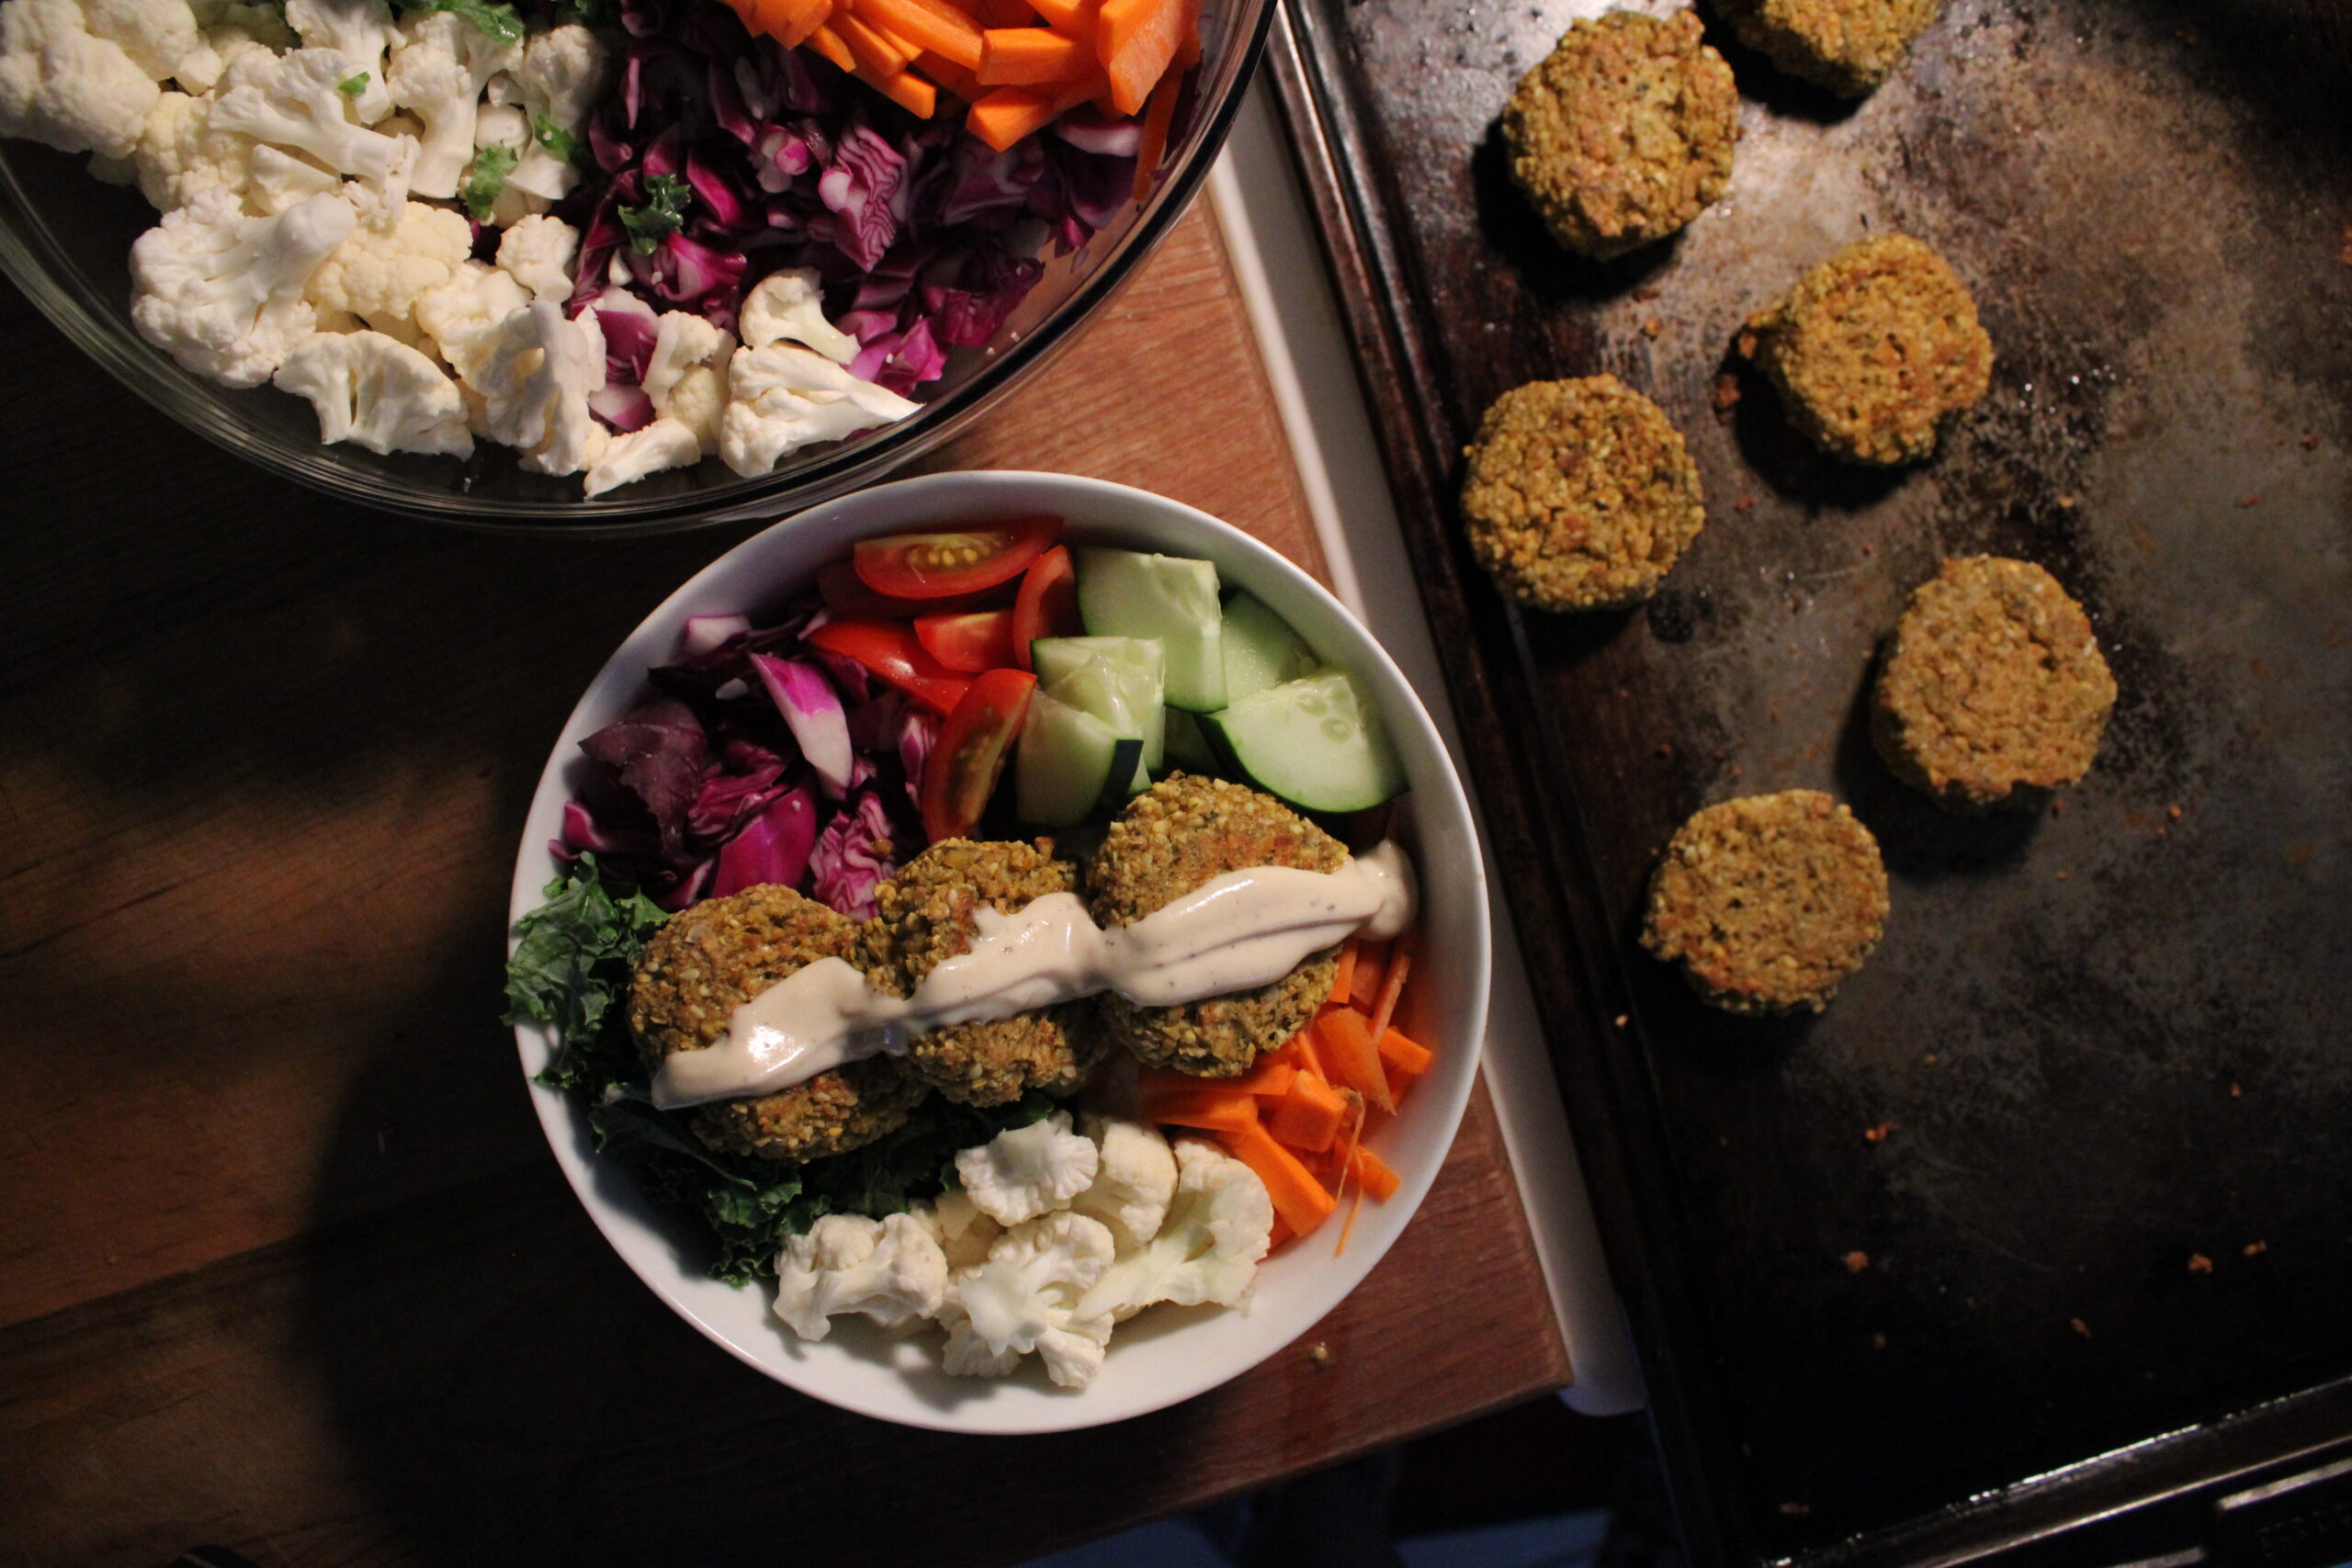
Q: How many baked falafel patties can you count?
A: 9